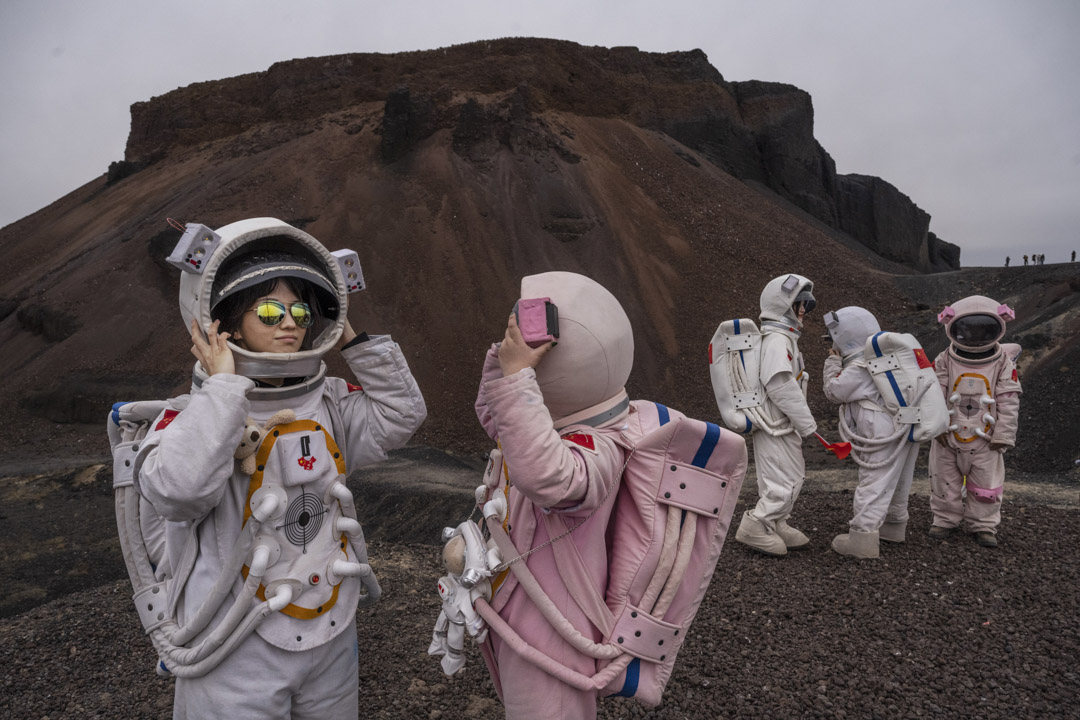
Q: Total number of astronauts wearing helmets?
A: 5